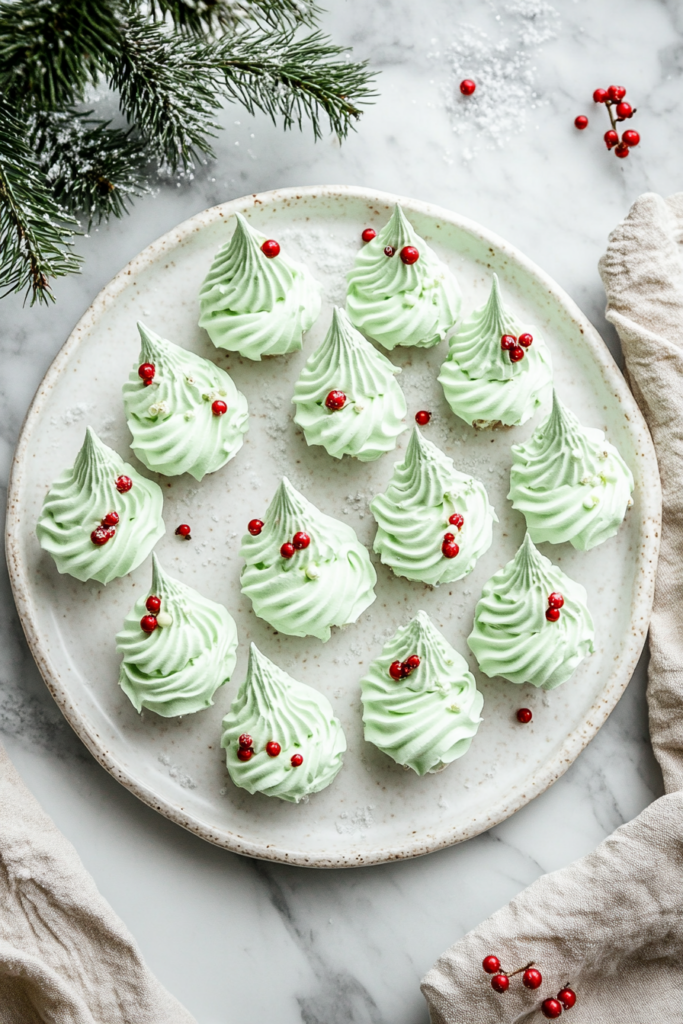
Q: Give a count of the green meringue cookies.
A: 13